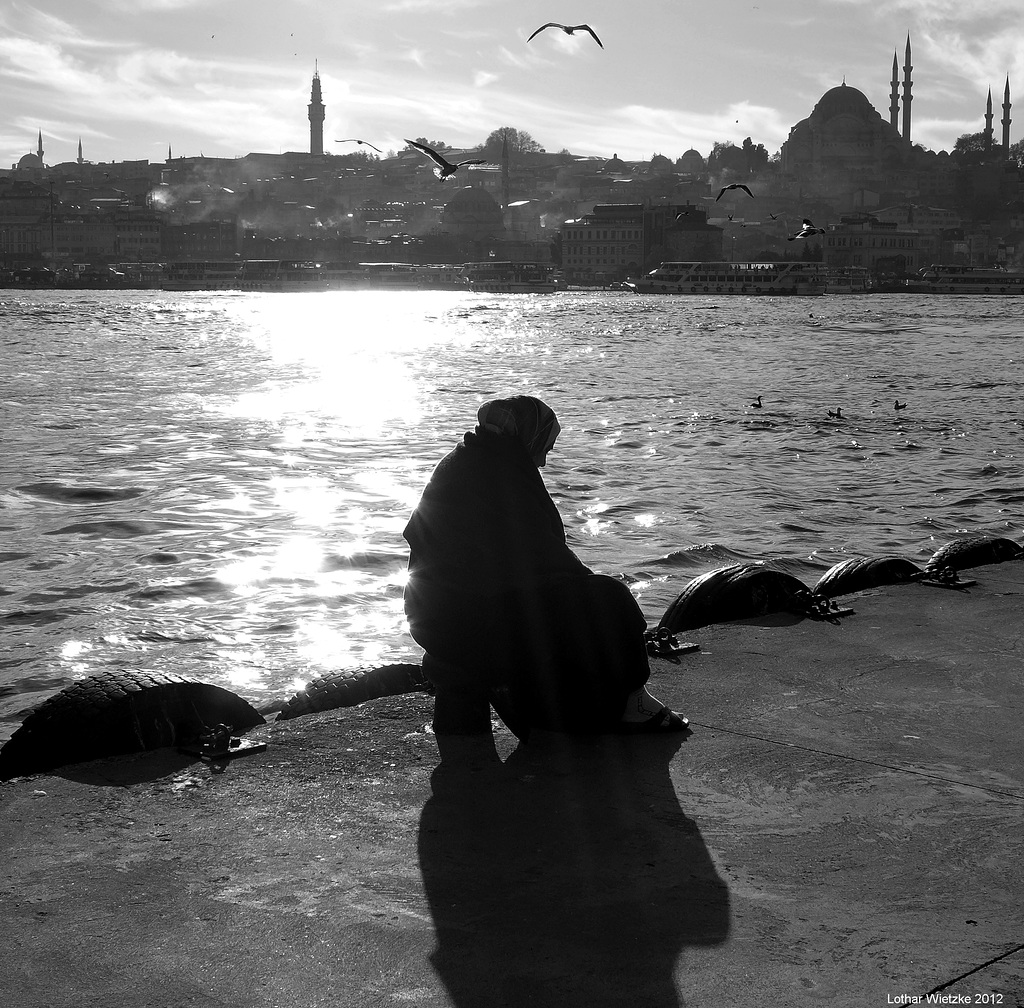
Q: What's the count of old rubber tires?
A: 5